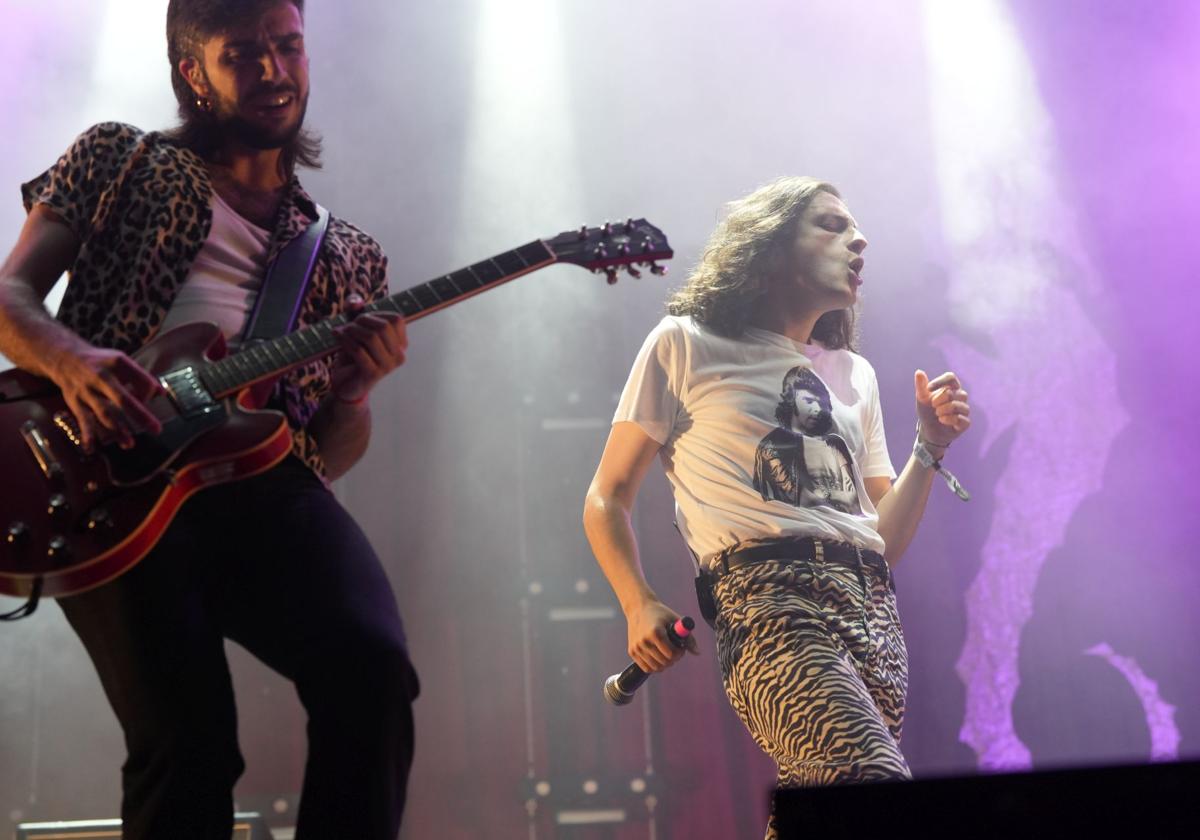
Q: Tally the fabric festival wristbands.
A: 1